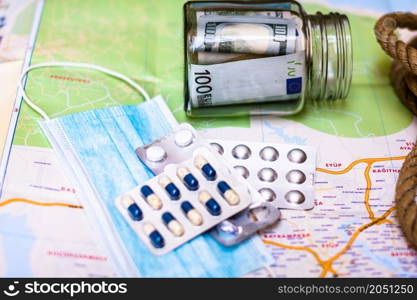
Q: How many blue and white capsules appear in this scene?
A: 10